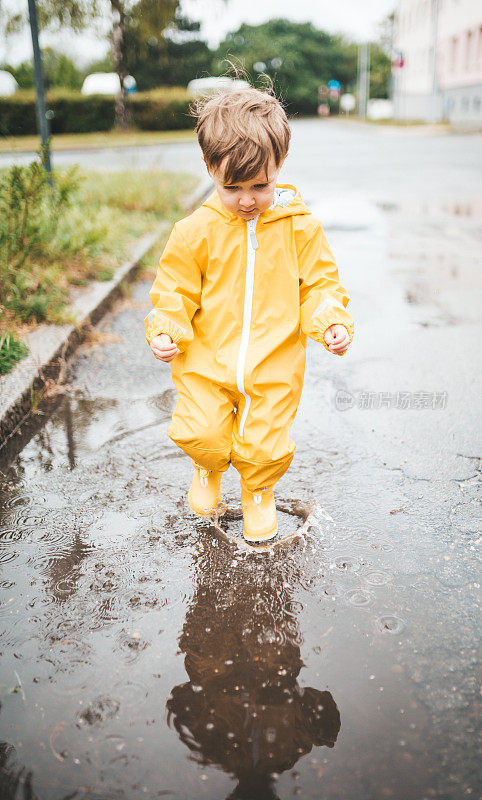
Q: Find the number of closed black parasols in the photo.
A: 0